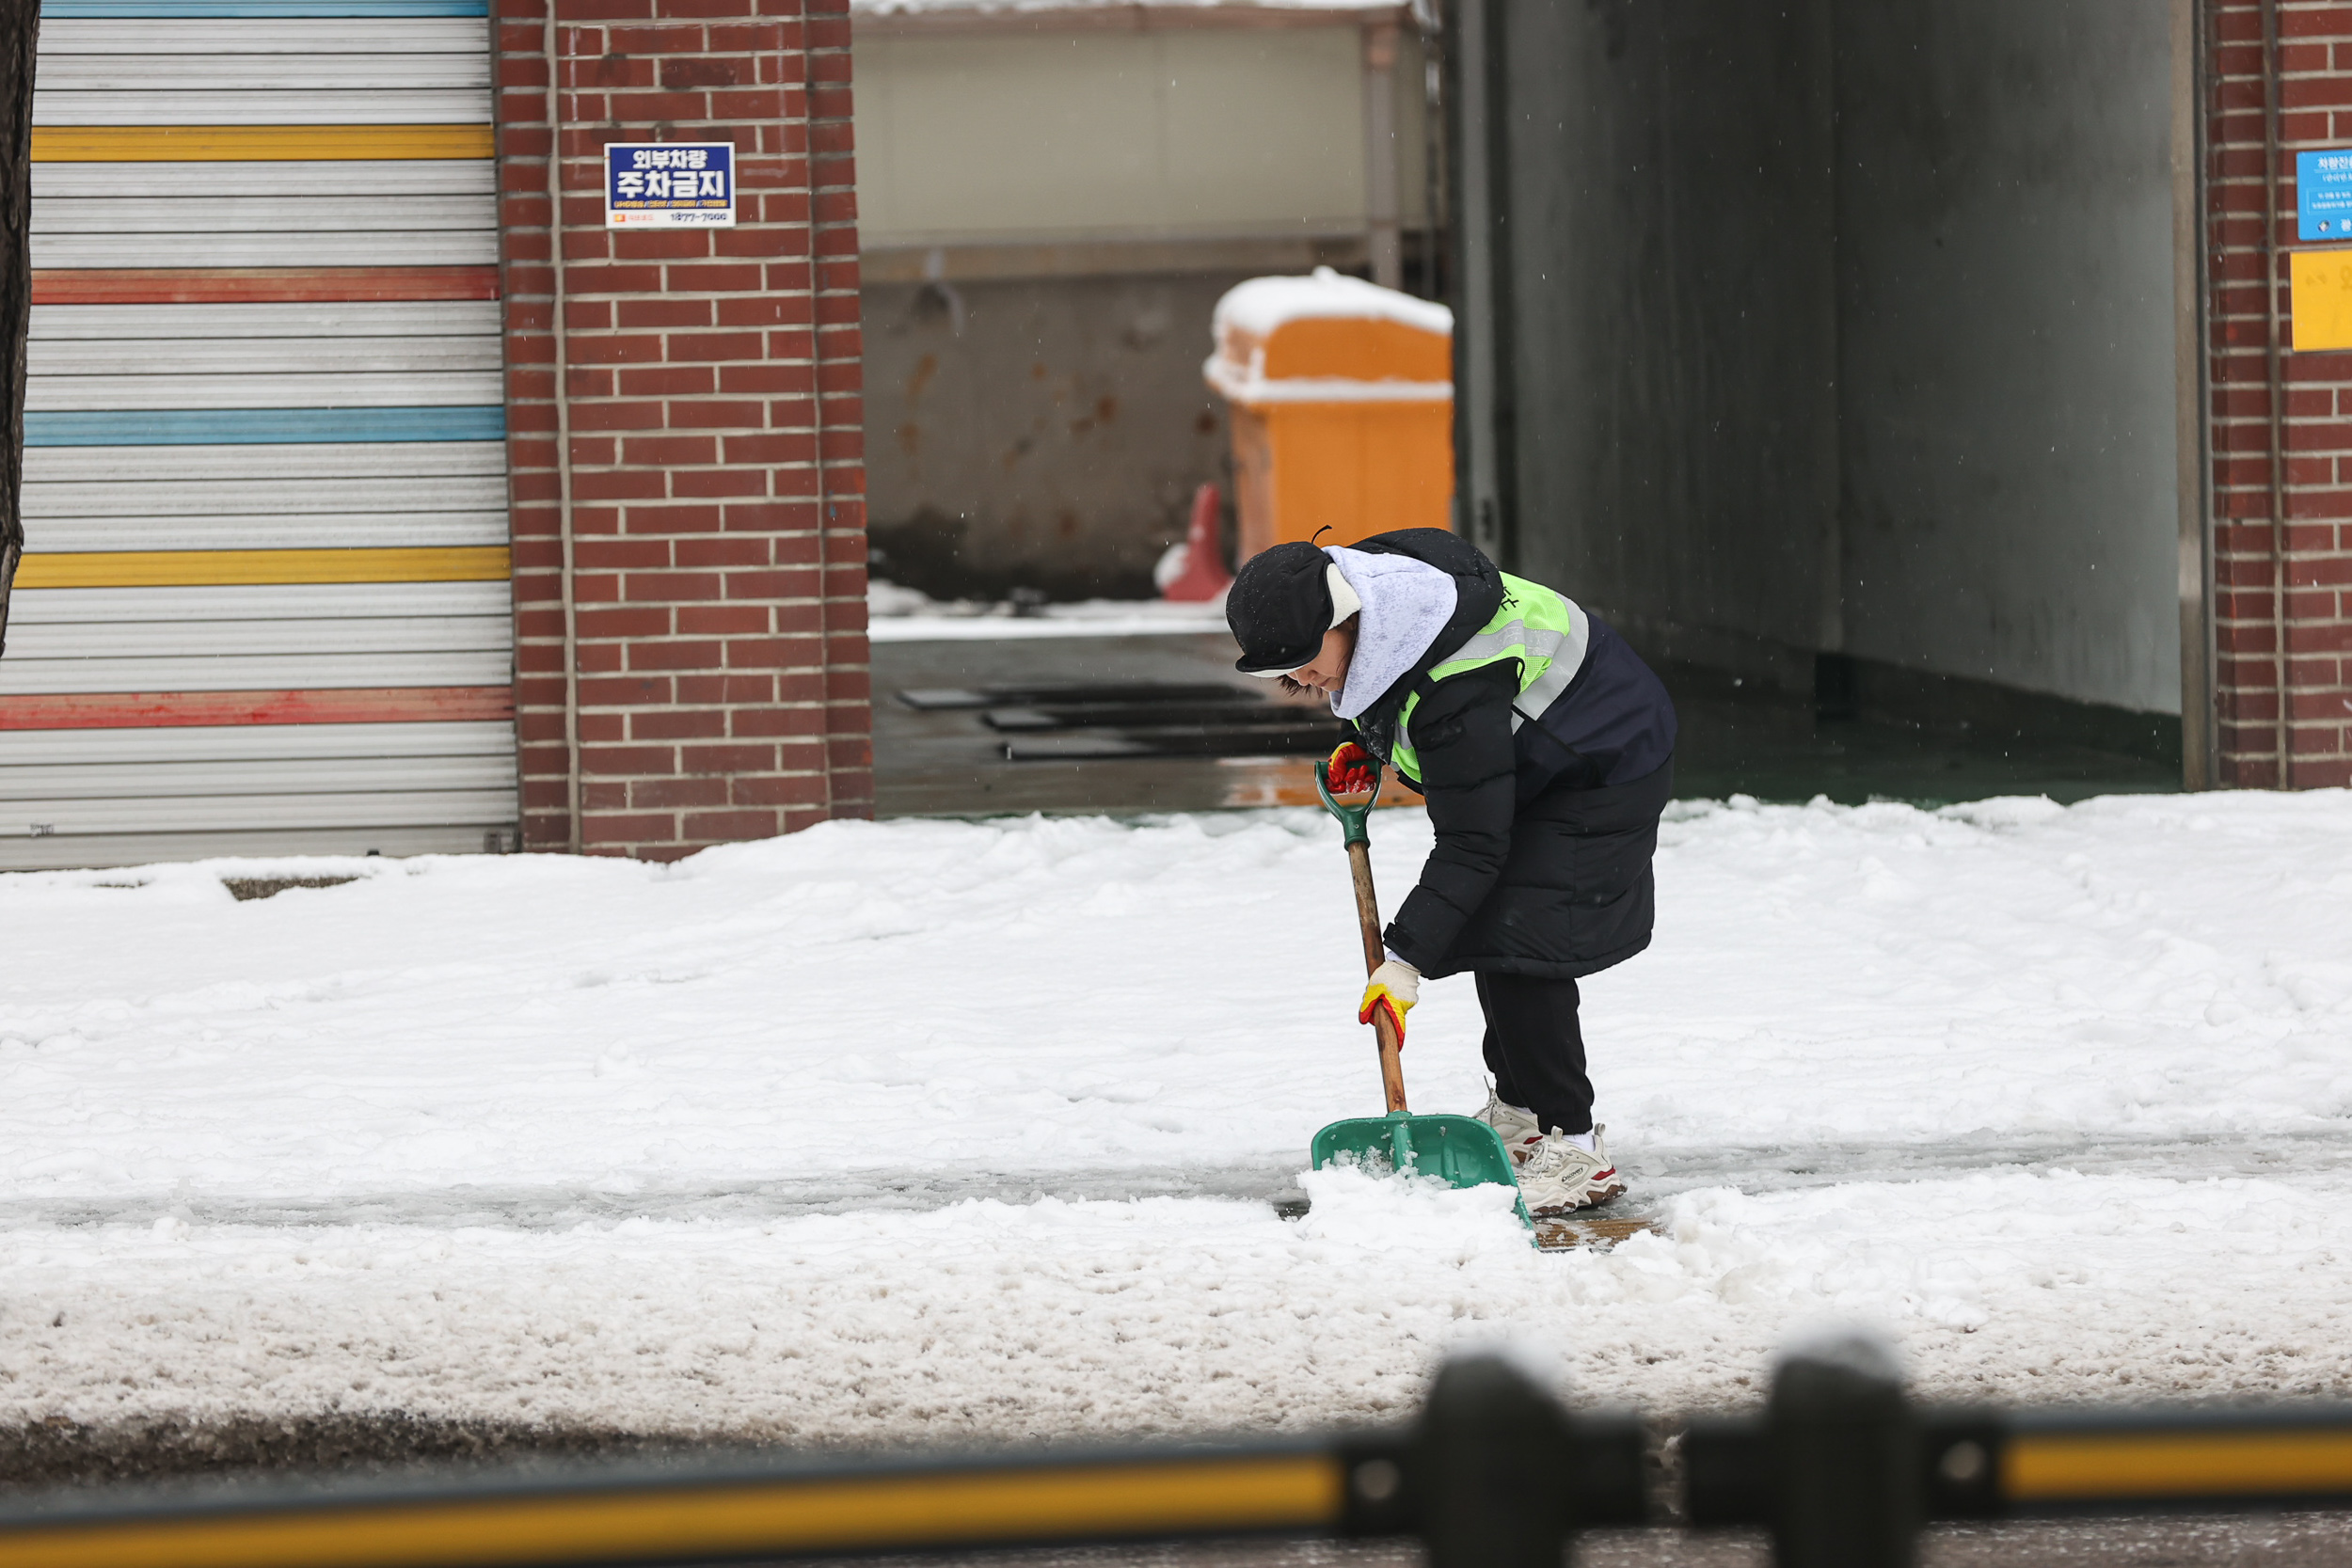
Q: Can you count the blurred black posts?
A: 2